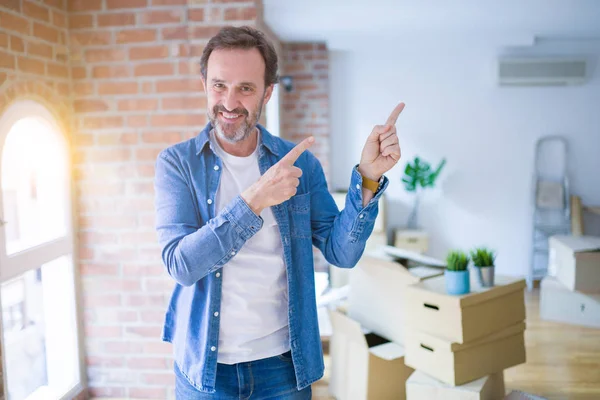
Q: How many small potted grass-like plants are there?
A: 2